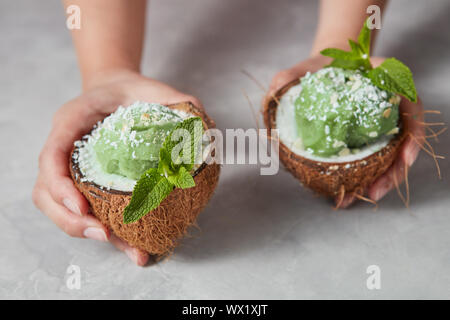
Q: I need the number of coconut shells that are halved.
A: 2